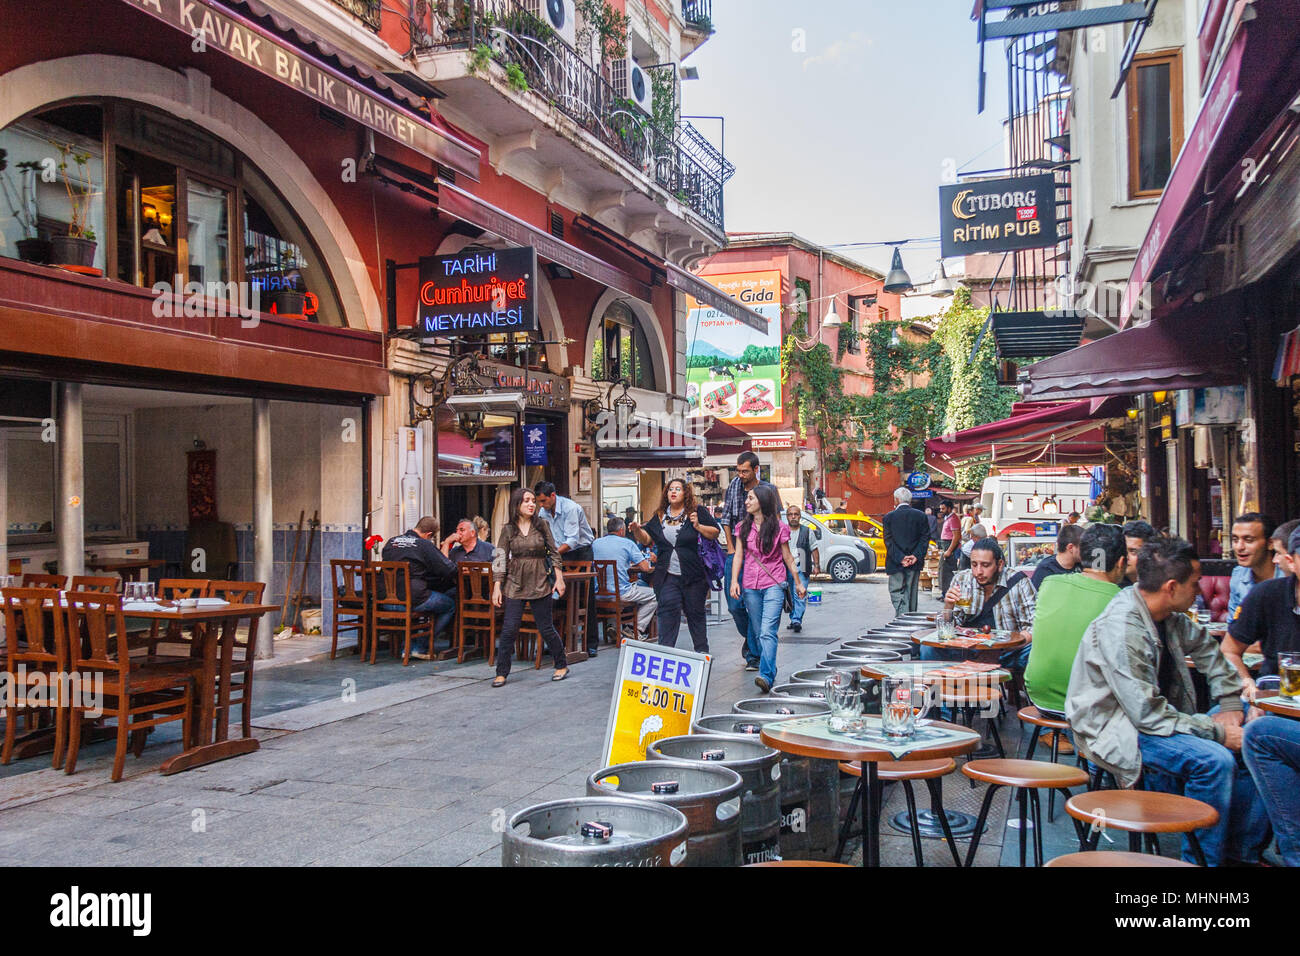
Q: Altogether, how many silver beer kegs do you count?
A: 15